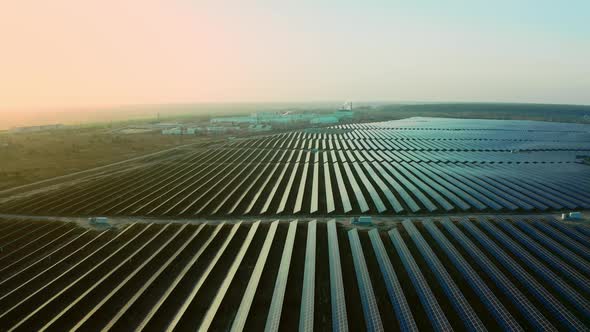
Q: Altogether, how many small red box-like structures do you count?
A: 0